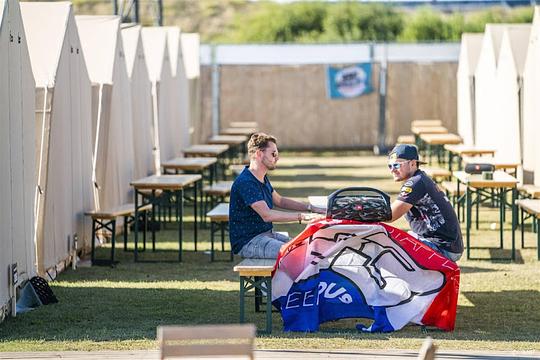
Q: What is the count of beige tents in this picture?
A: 11